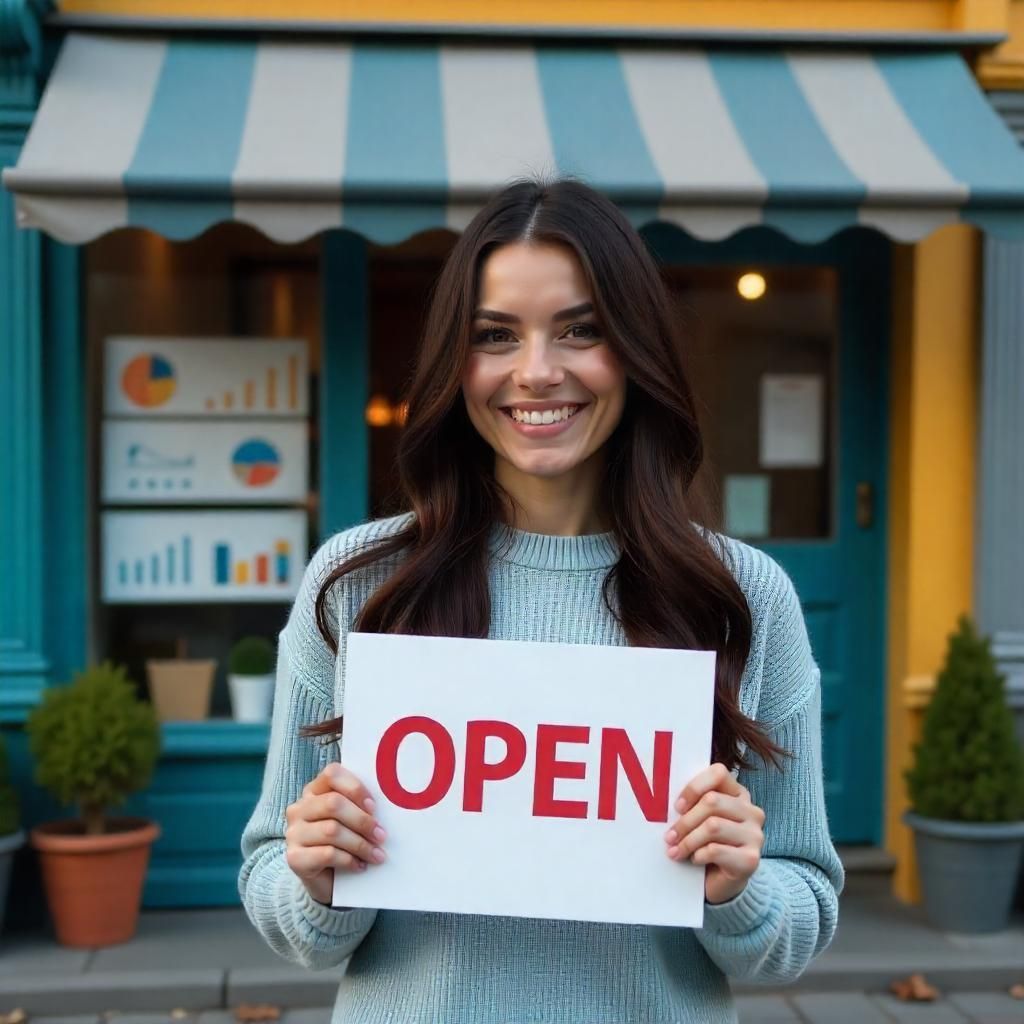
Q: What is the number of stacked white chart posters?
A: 3